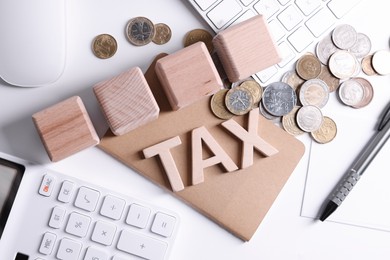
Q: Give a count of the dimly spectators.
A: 0